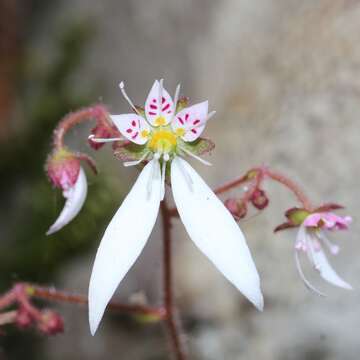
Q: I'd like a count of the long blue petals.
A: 0